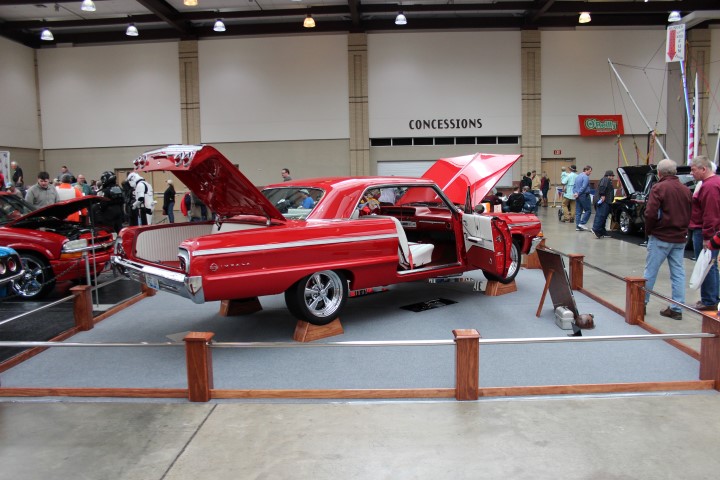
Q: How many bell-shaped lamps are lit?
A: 9